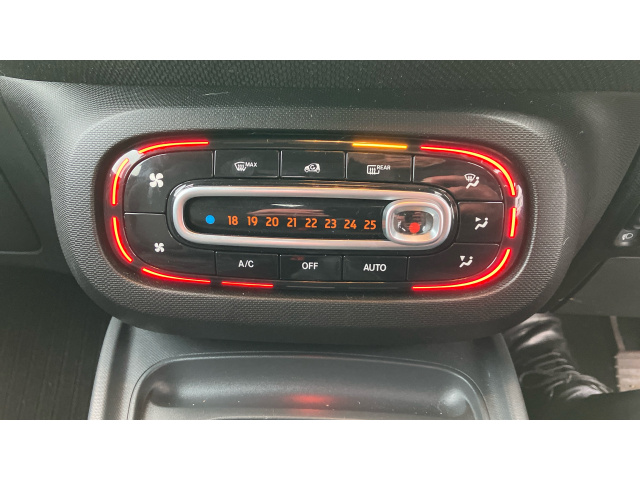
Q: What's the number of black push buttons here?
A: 11